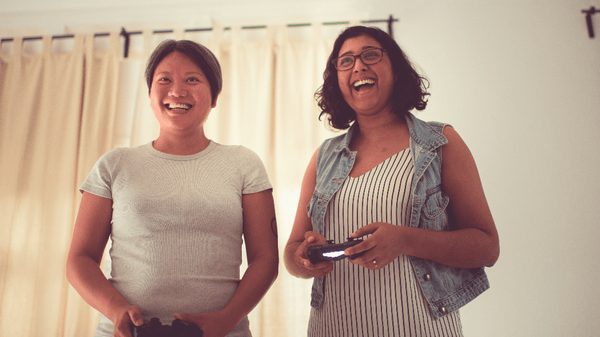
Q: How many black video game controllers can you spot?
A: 2